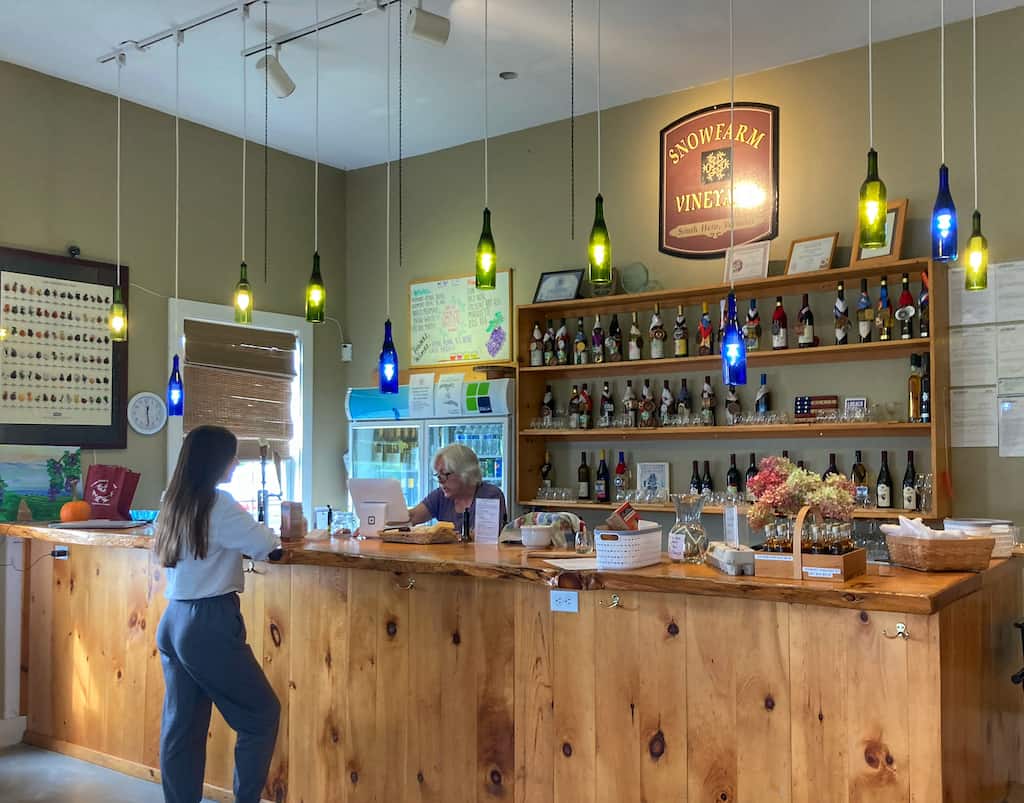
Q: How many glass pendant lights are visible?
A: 11